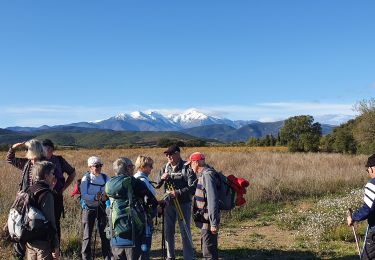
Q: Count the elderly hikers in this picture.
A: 9